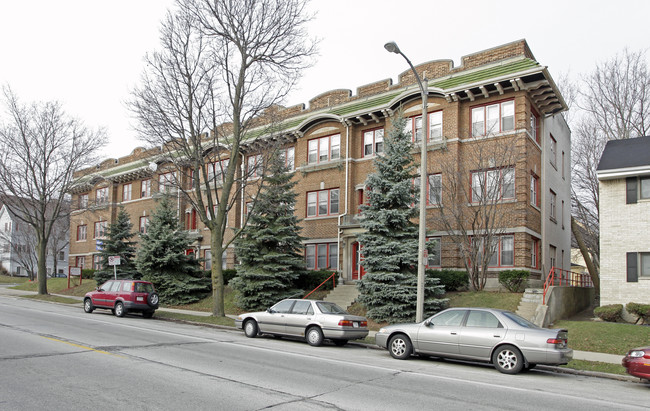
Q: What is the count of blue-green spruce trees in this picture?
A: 4